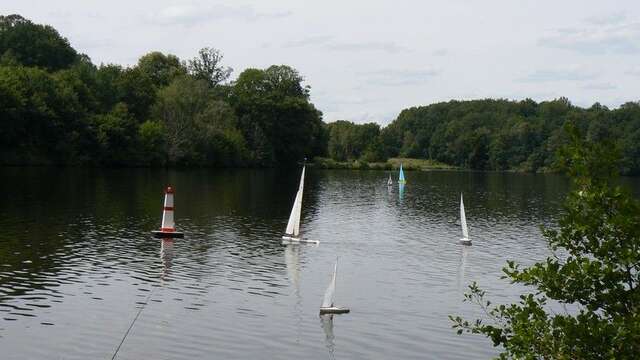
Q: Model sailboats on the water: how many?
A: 5